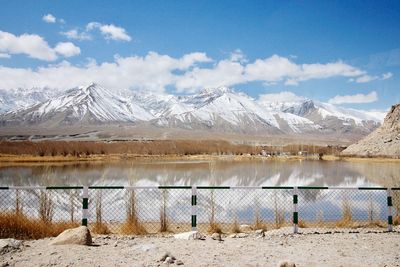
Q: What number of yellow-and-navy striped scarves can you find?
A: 0